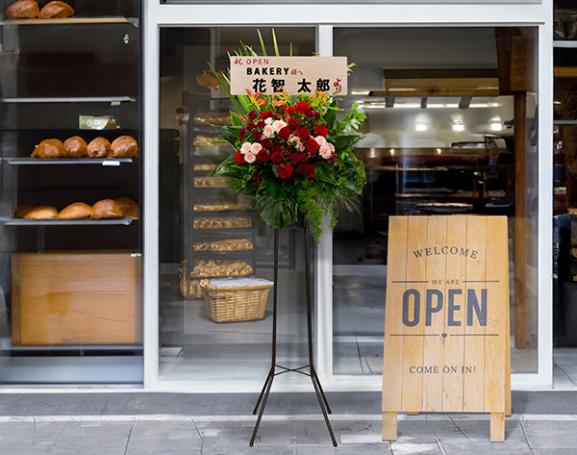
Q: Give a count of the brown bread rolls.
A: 10